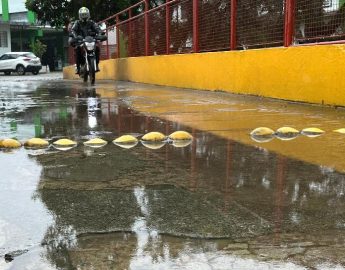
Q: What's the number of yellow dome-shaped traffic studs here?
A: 11